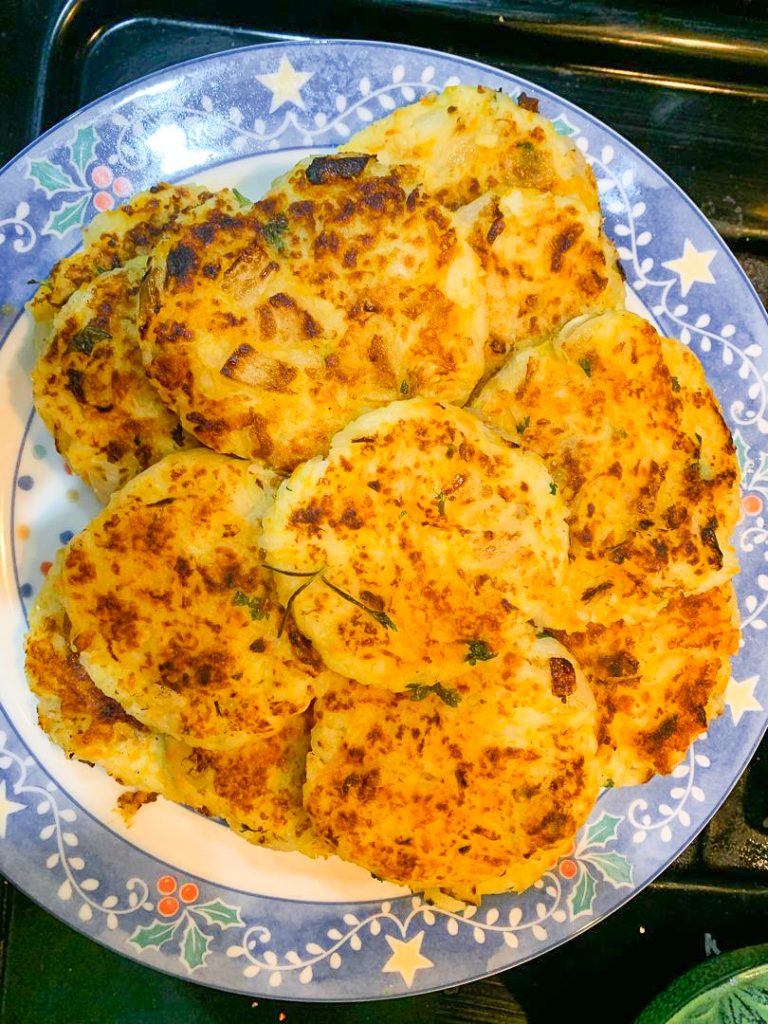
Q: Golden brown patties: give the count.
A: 12